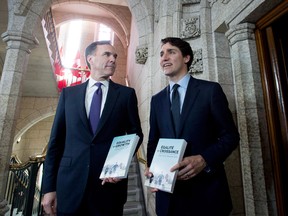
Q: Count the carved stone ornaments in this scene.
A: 3